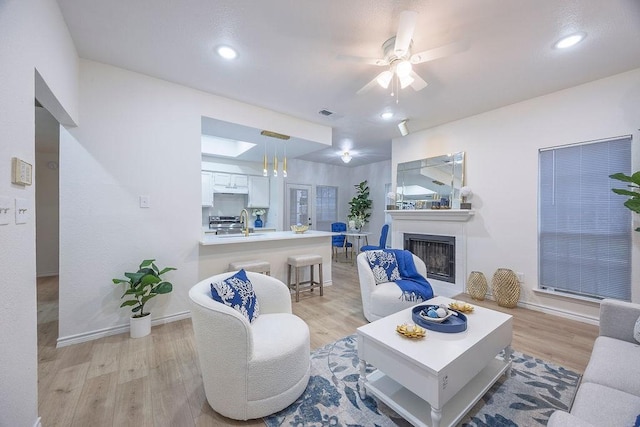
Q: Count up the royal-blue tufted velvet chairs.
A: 2